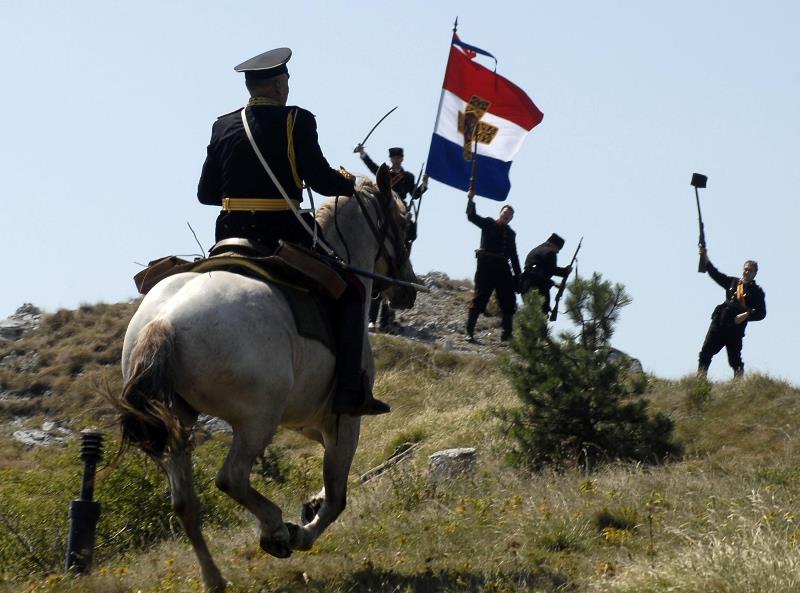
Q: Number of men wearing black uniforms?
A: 5